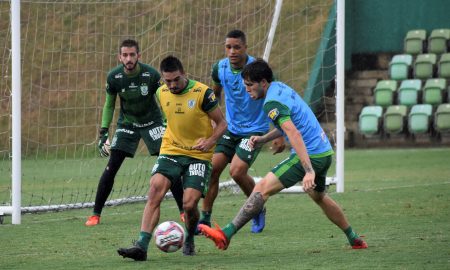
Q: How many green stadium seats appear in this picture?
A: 12